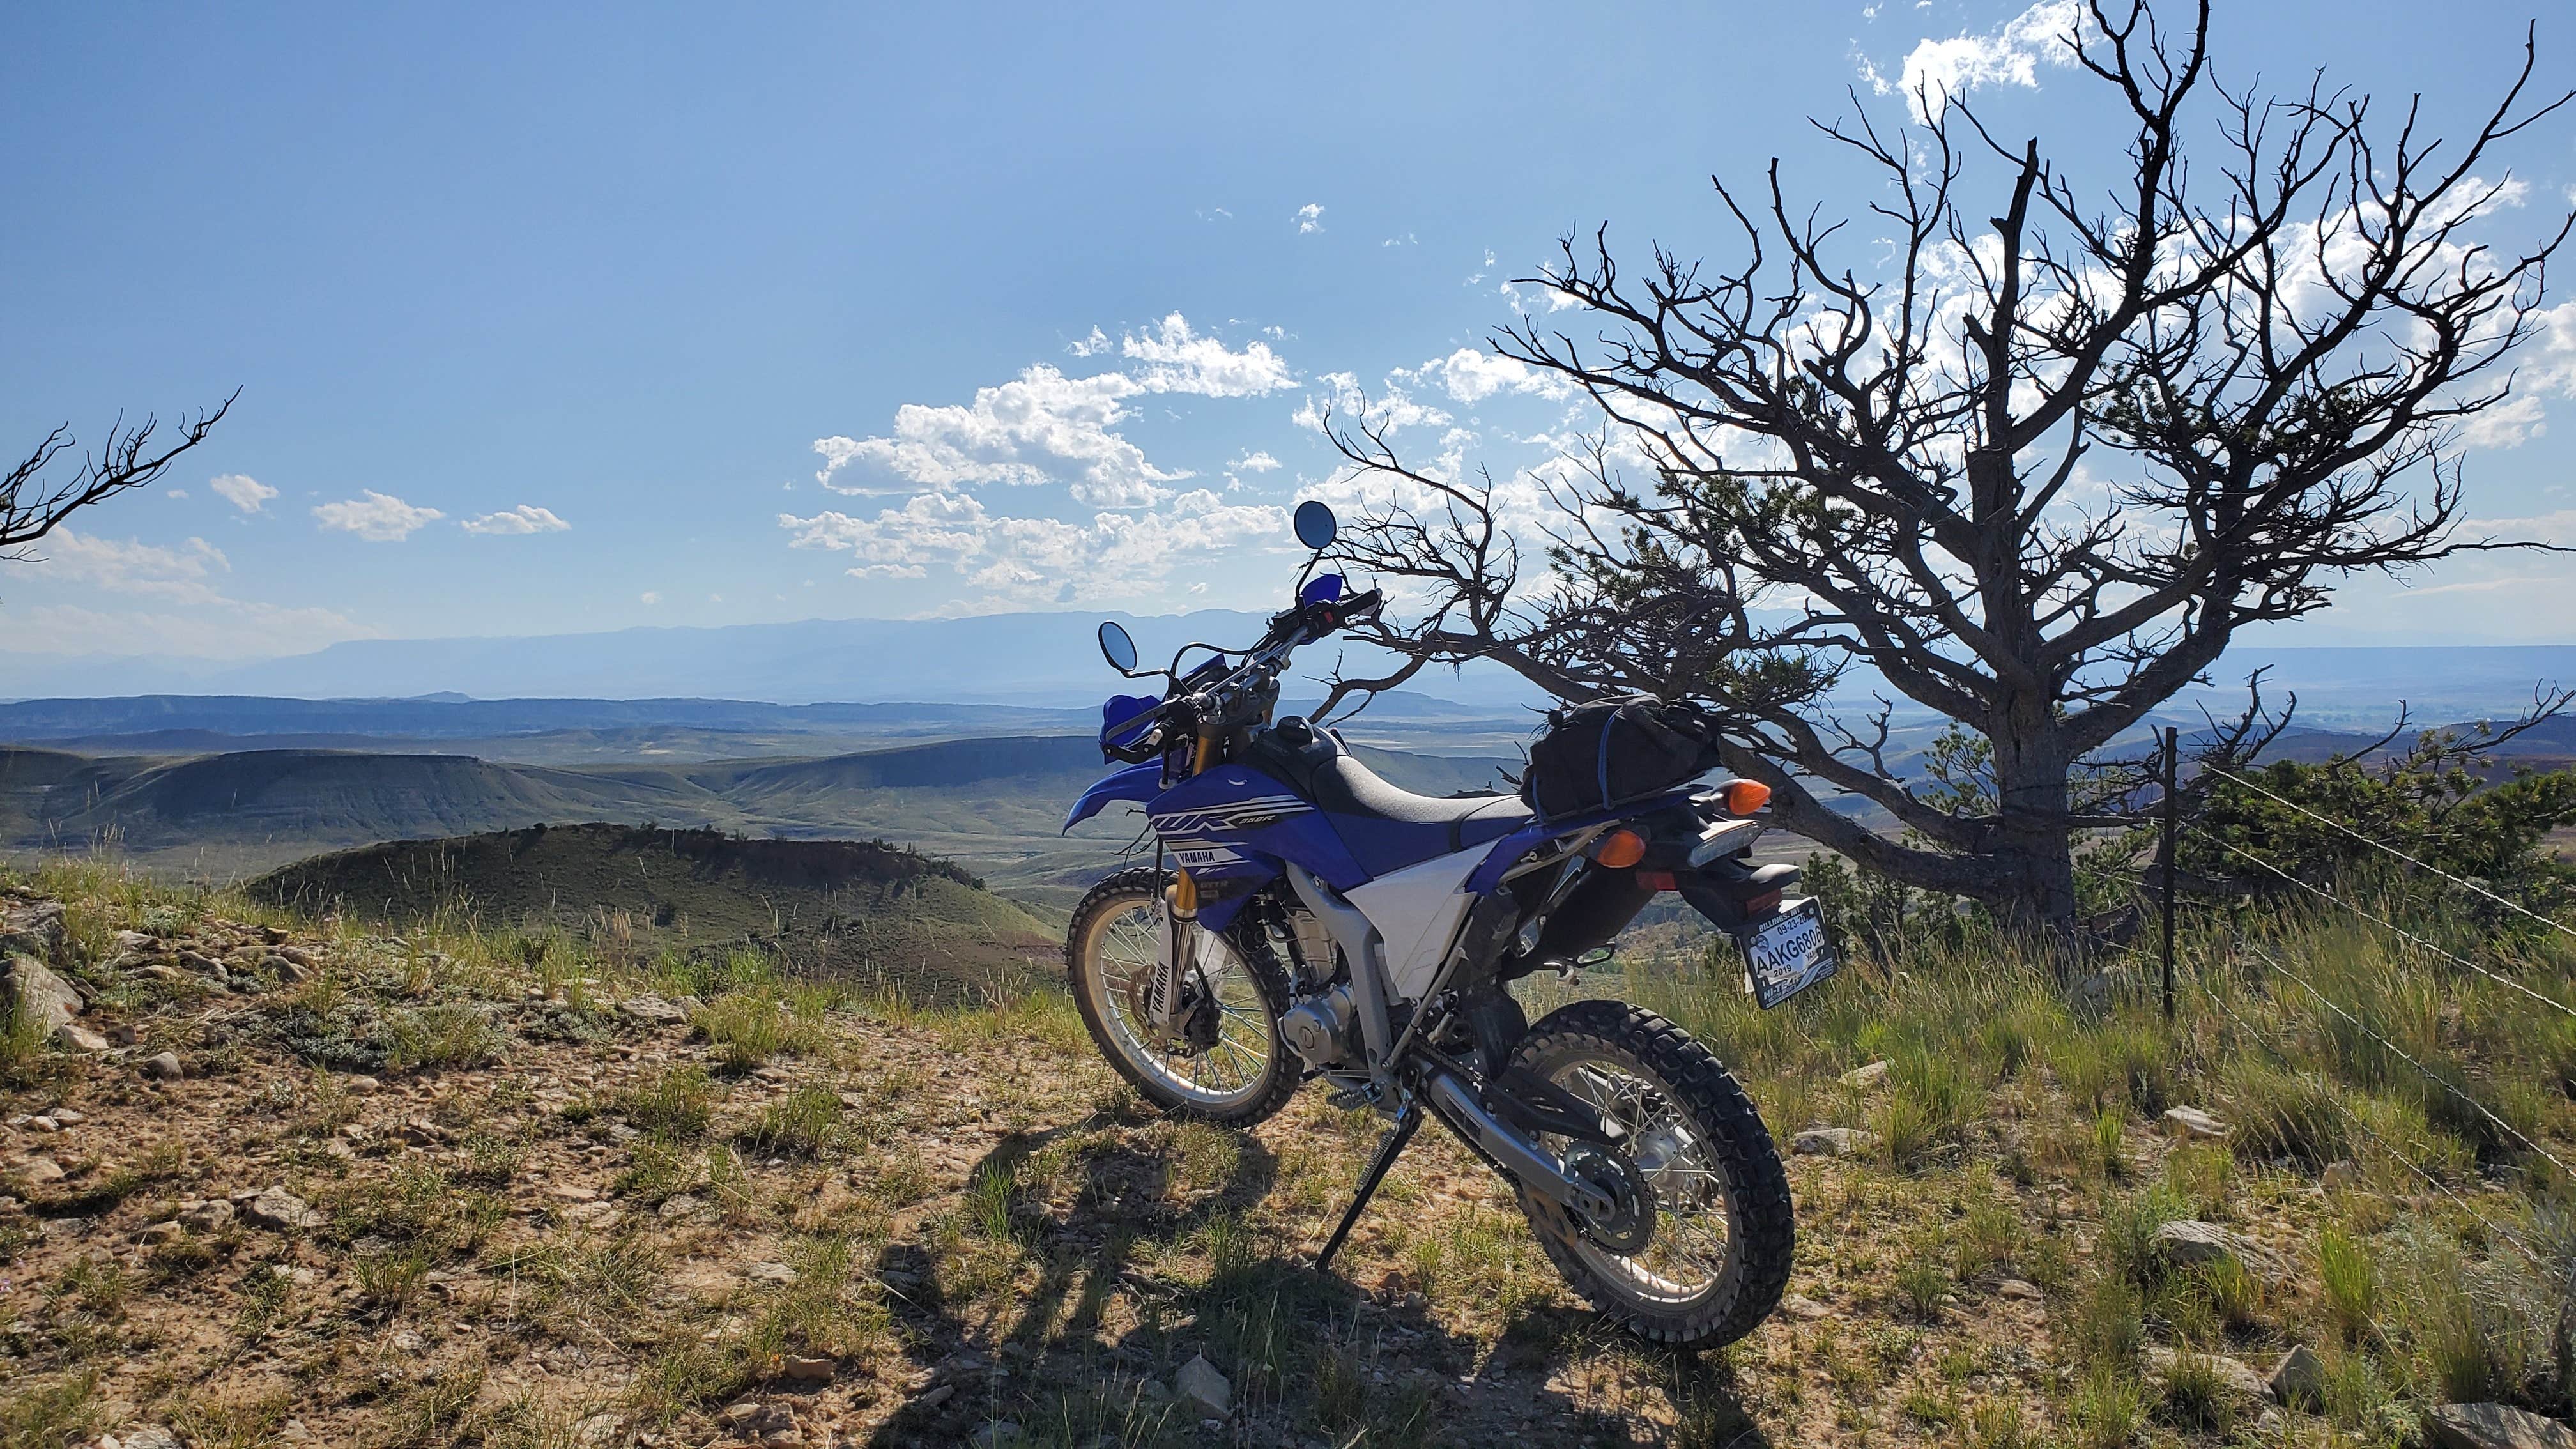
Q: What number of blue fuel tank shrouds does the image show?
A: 1